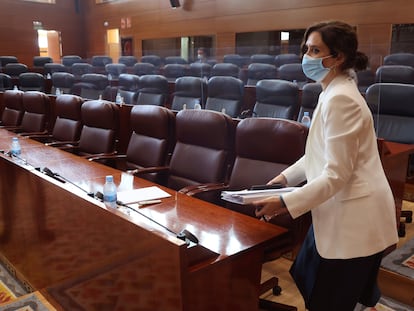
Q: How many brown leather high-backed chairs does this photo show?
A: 7